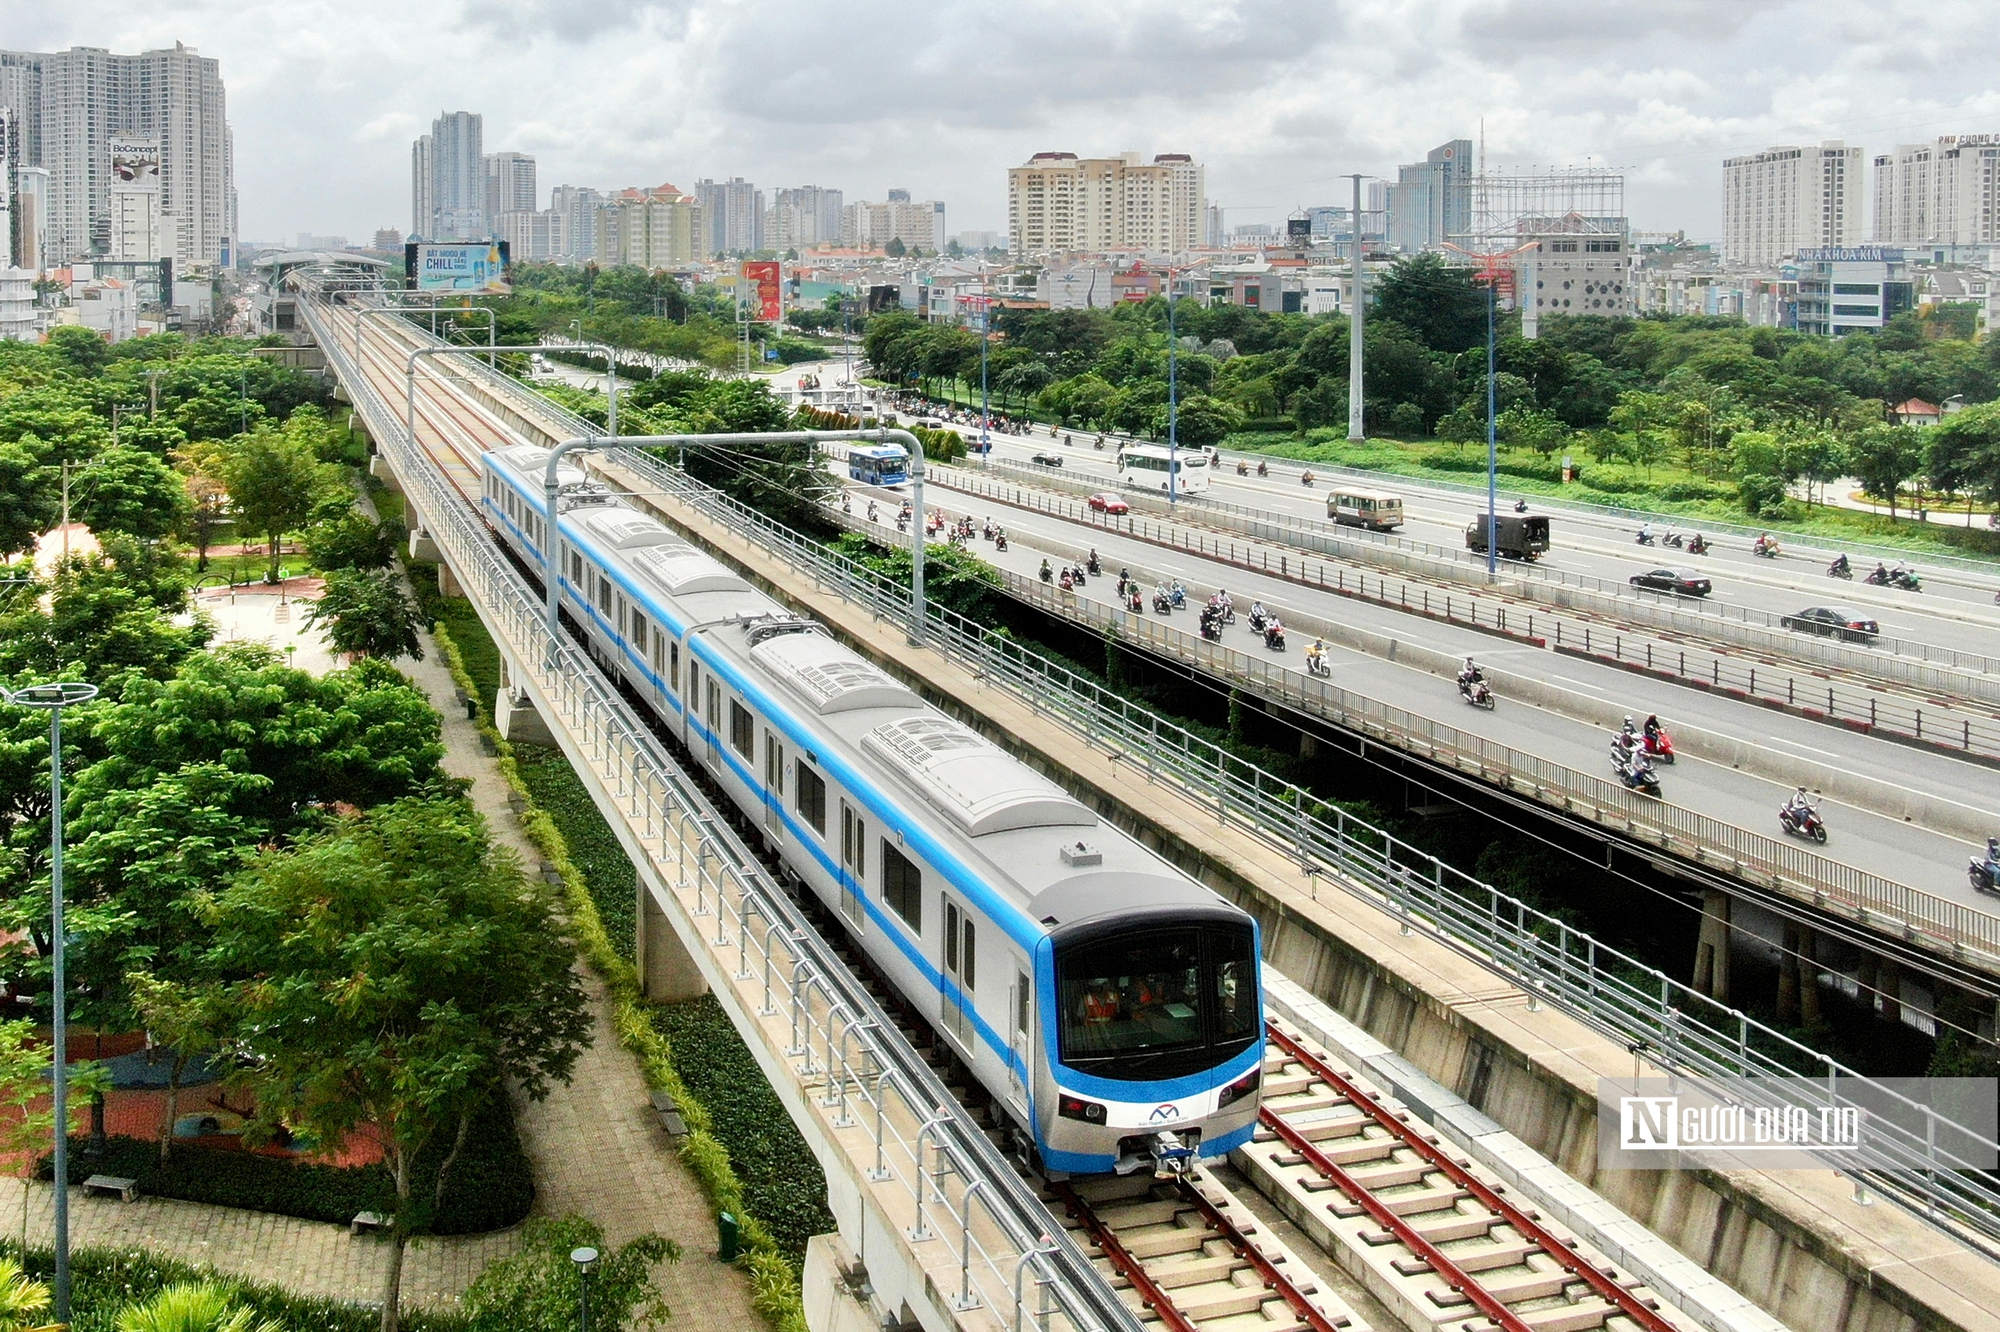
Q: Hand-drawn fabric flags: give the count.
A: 0